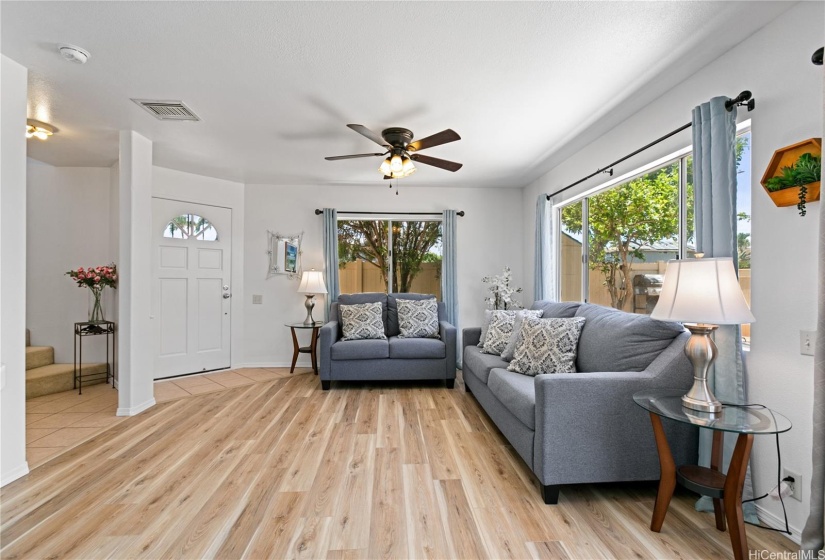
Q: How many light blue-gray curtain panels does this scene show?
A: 4